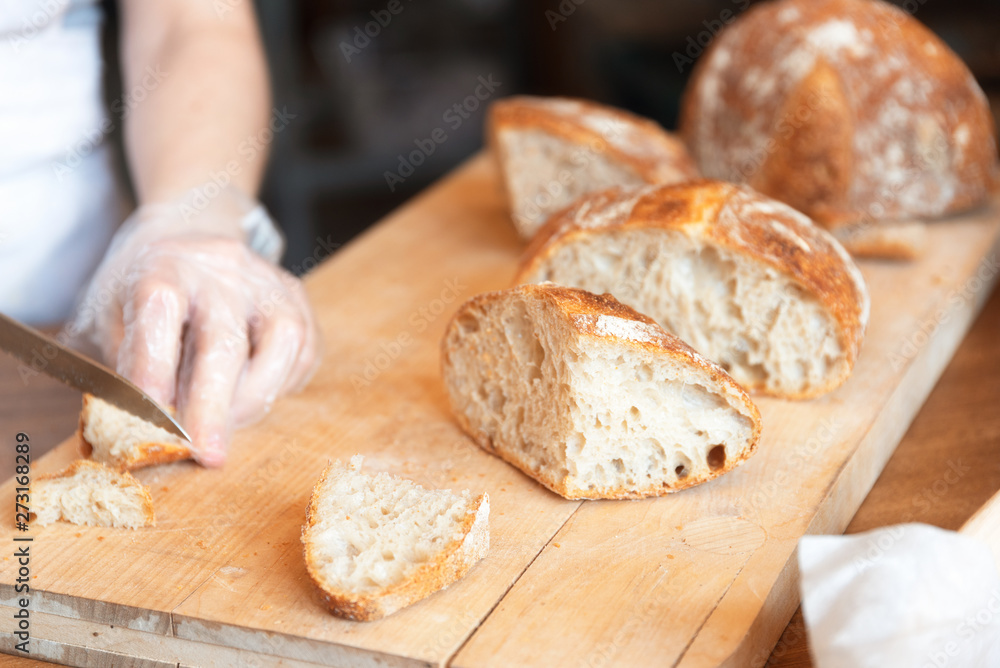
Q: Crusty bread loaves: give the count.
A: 4